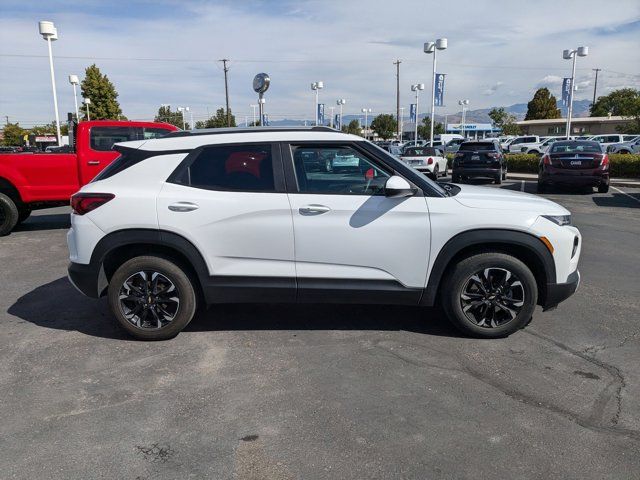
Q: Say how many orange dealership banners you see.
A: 0